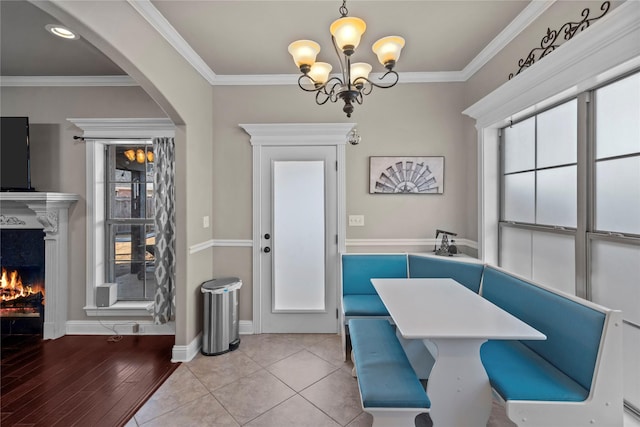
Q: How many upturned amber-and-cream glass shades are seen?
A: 5